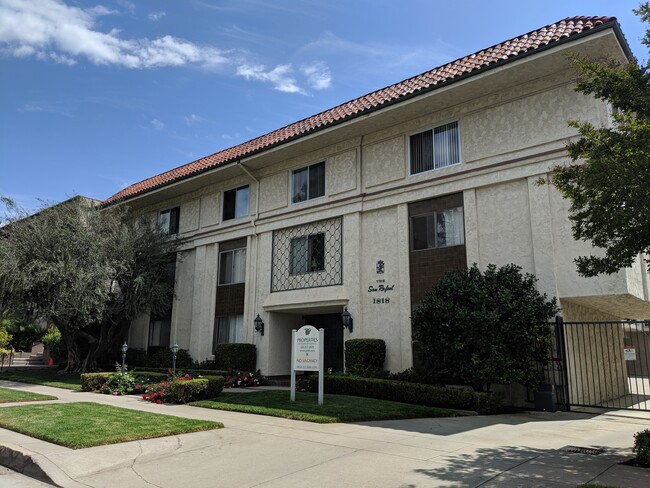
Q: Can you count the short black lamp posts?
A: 2